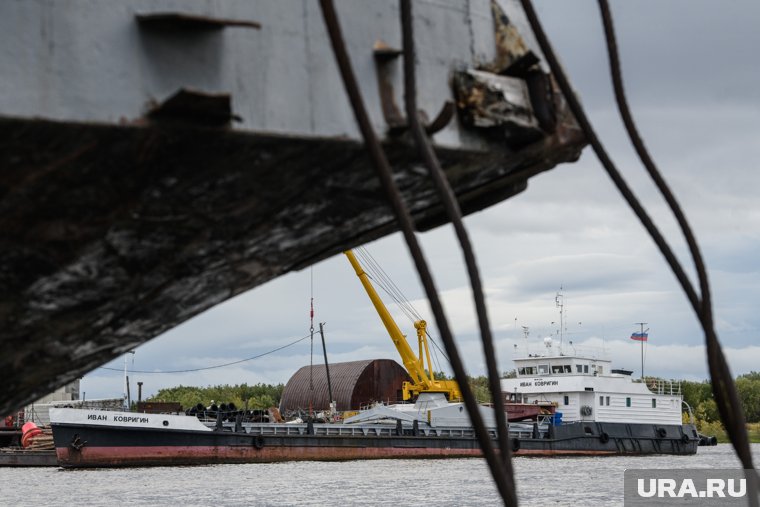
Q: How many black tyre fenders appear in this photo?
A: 5